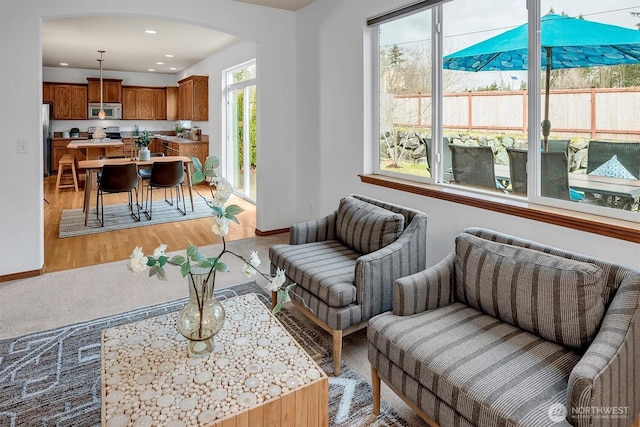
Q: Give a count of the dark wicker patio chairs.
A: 5